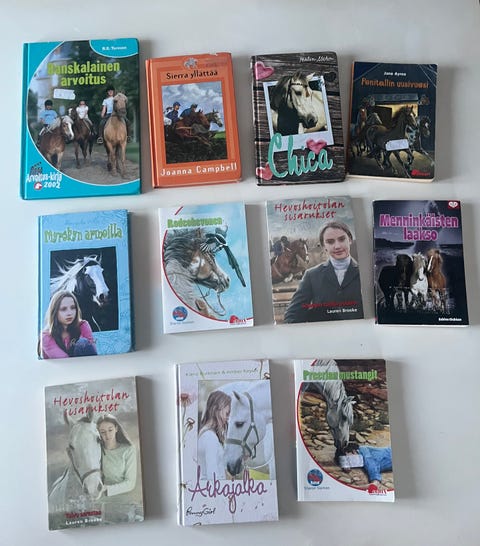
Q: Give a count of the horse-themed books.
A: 11